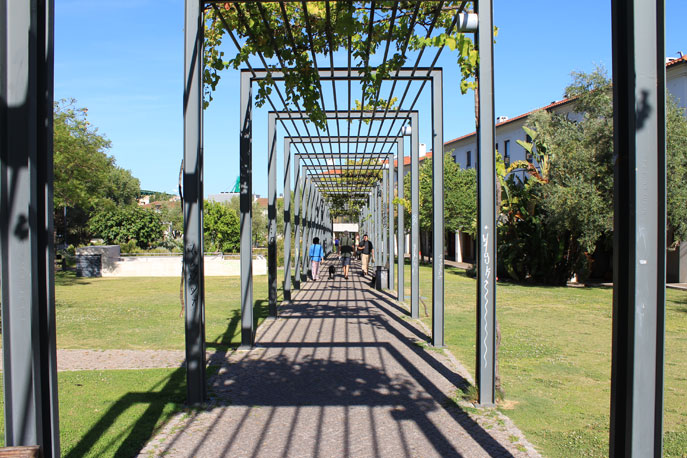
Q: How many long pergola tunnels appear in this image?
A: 1